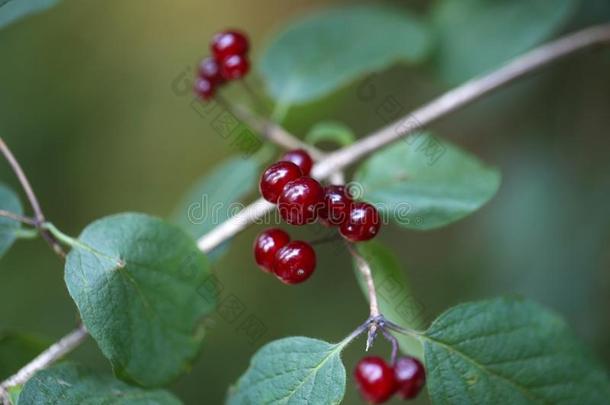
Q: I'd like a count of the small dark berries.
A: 13